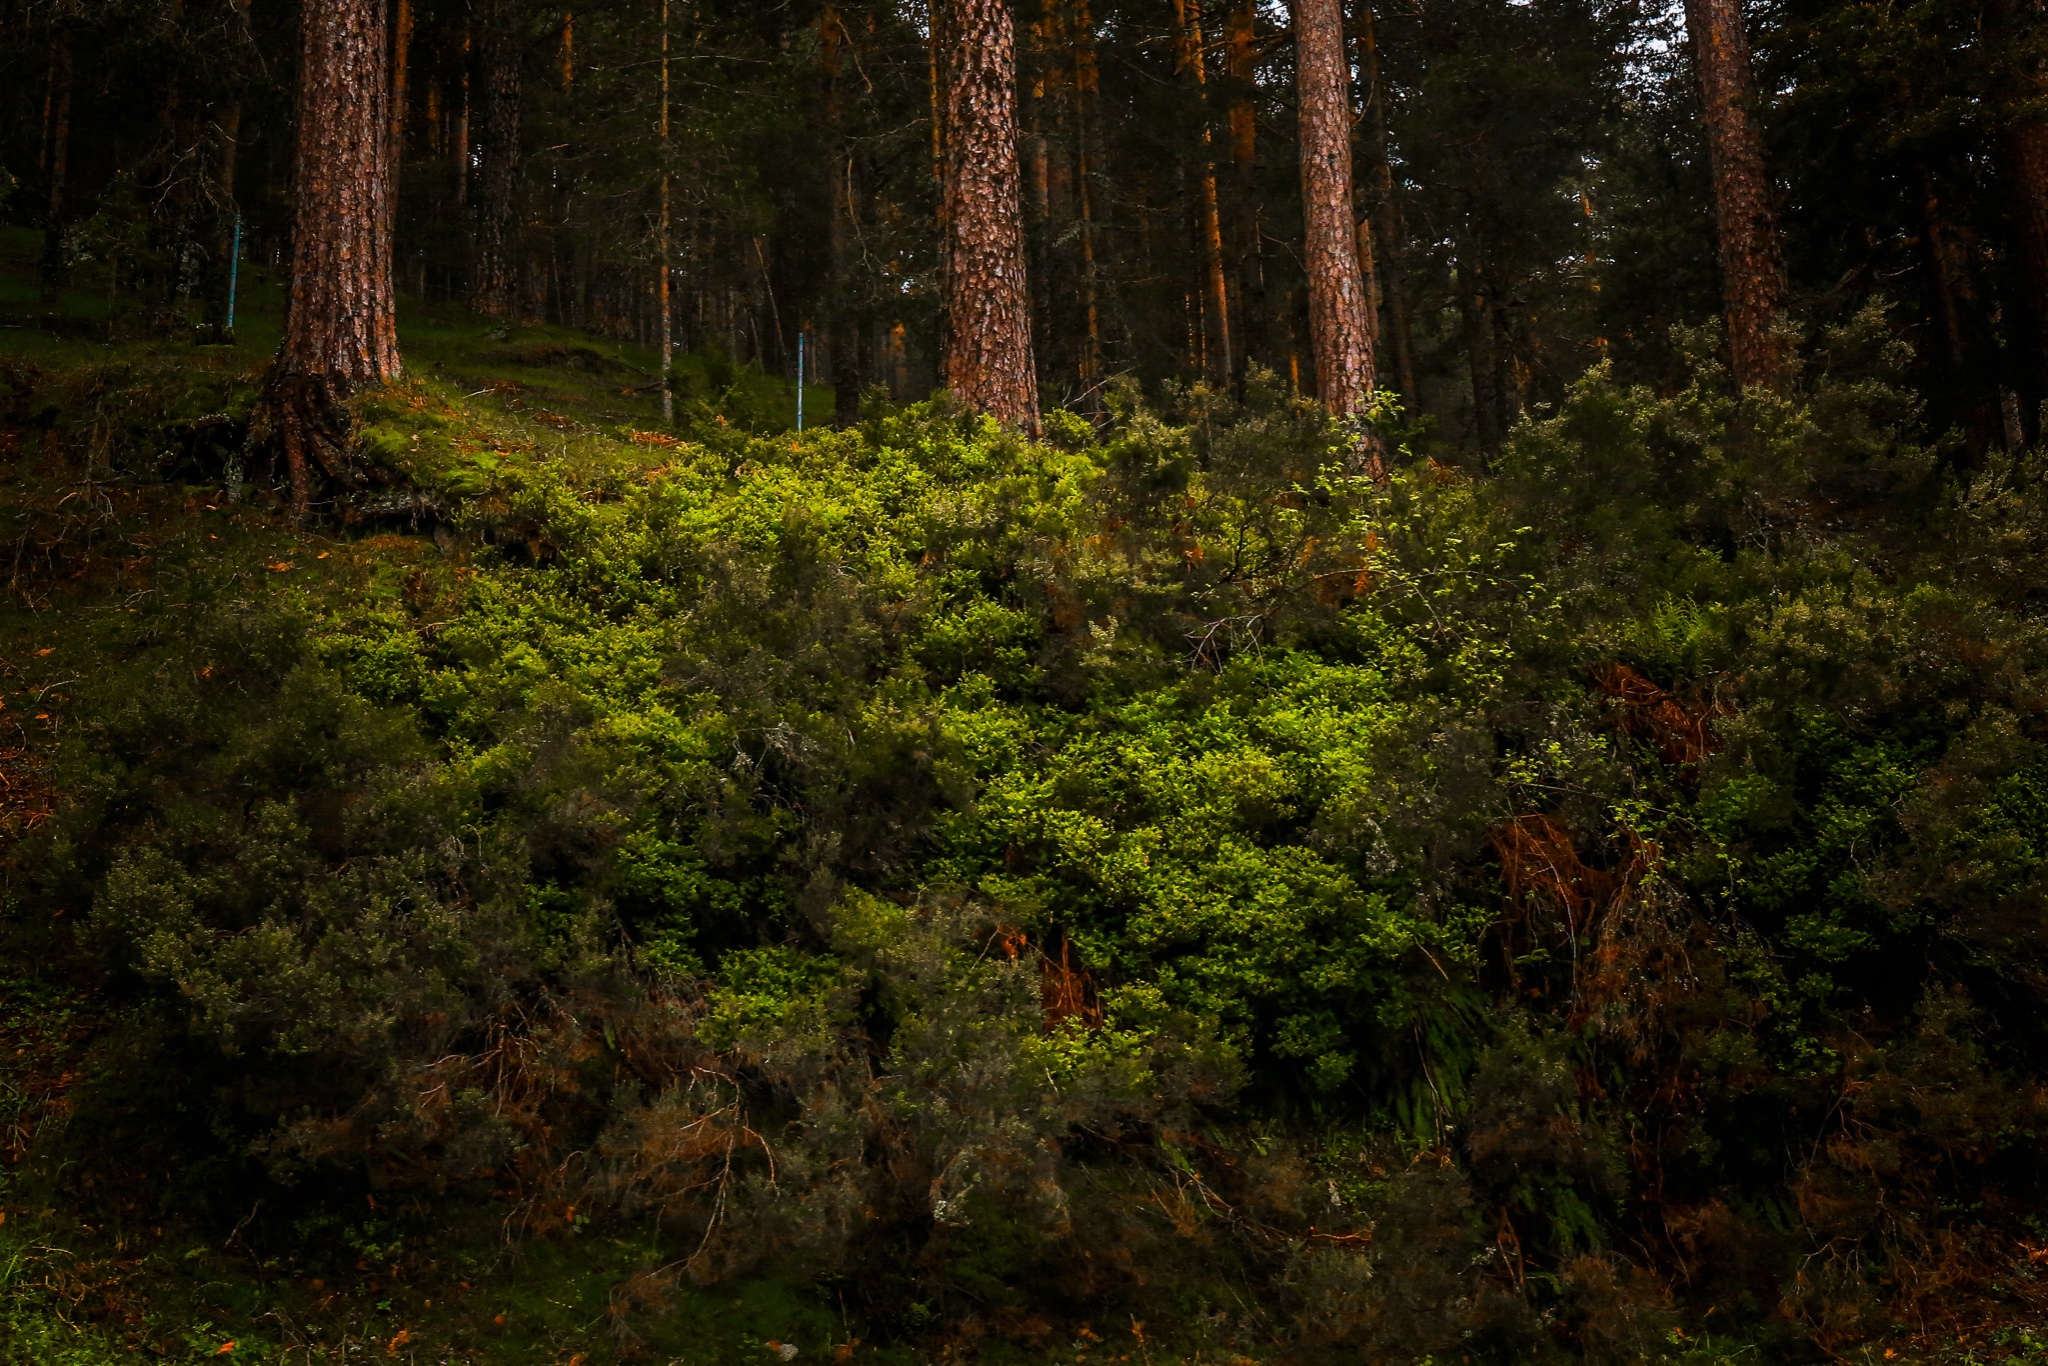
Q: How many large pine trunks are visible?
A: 4